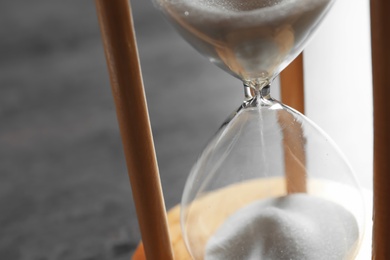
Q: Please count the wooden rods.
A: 3